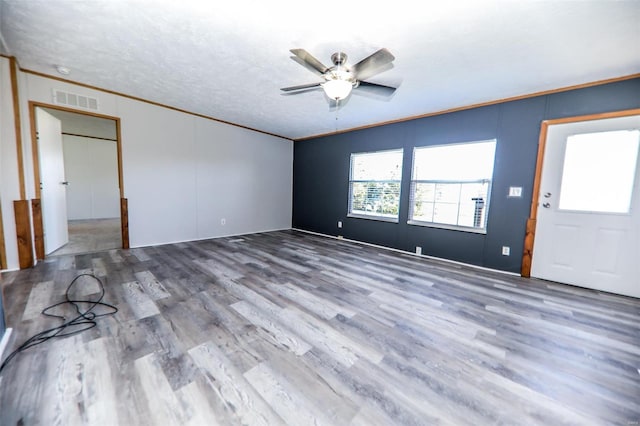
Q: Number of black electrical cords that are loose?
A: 1